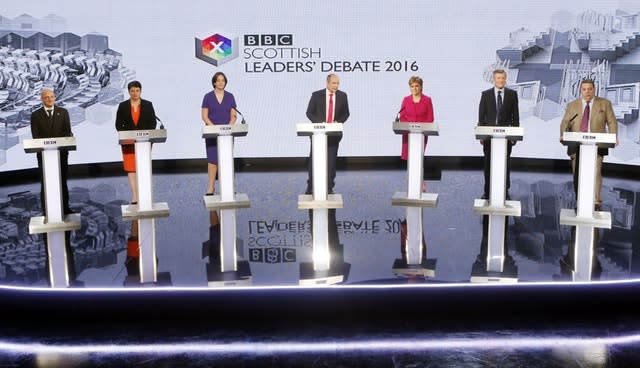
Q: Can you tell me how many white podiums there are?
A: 7